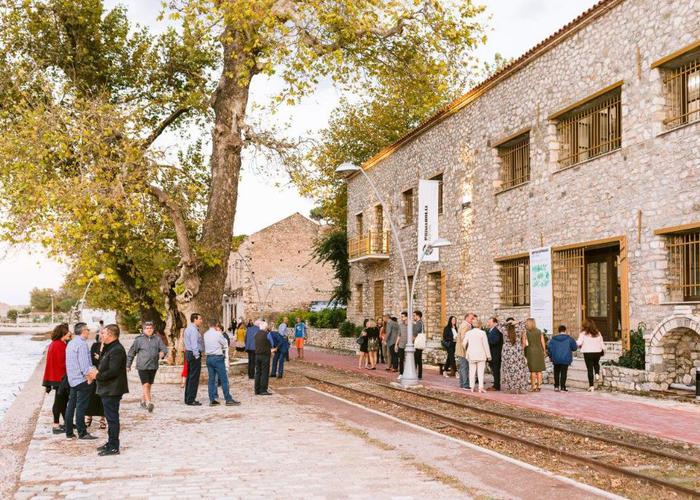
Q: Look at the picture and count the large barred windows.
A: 5